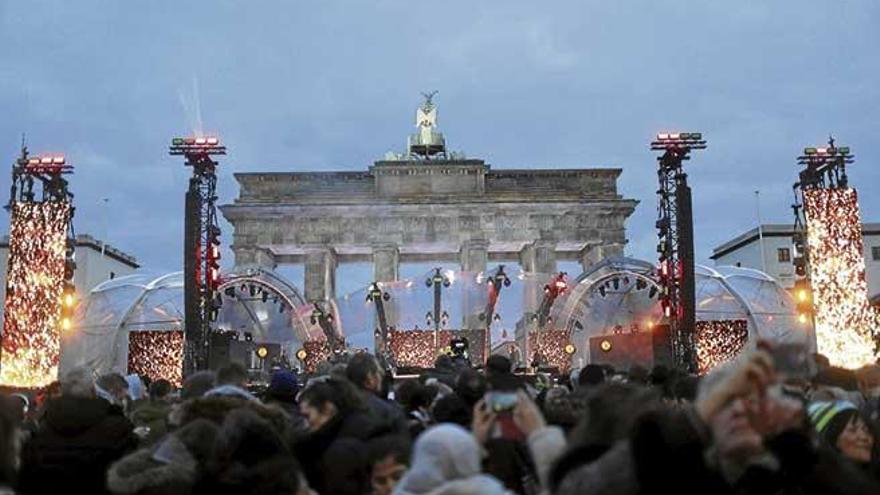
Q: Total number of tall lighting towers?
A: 4